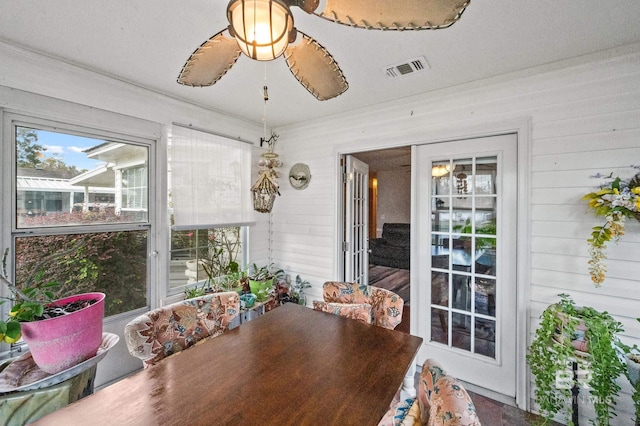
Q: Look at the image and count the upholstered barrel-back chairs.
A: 3